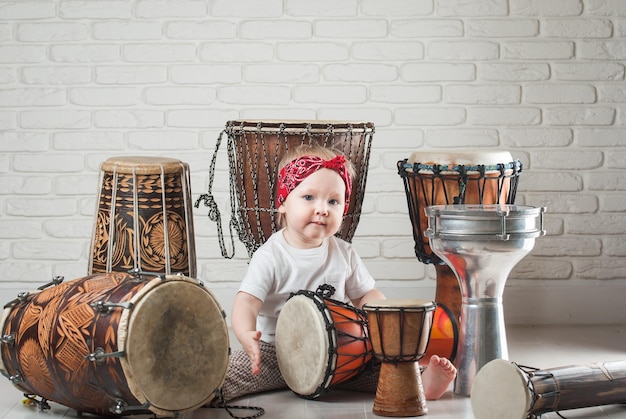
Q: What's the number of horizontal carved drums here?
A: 1